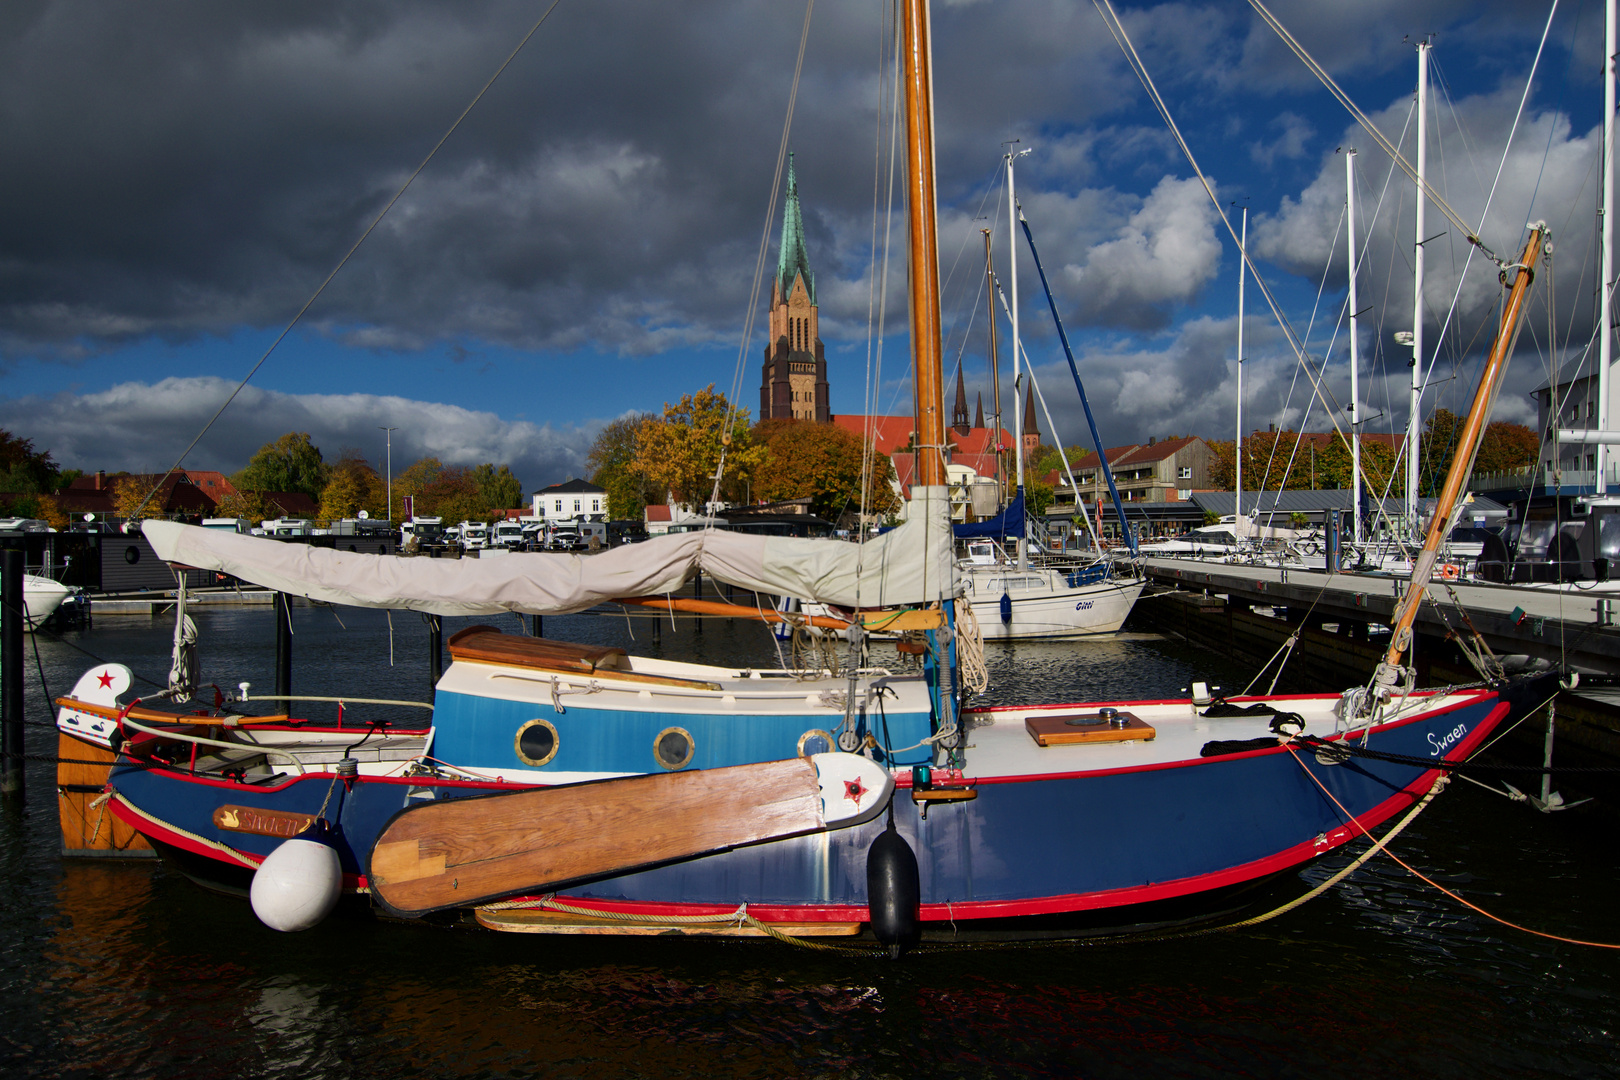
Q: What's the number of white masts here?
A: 5